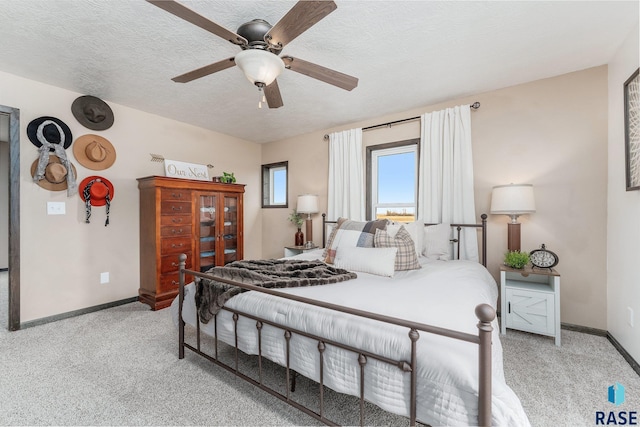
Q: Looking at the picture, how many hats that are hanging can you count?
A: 5